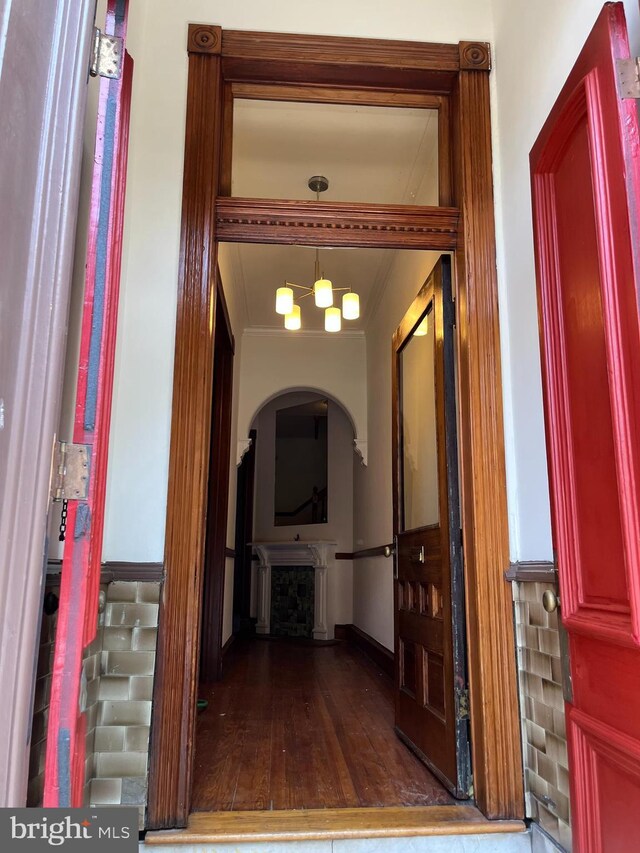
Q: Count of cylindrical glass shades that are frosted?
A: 5